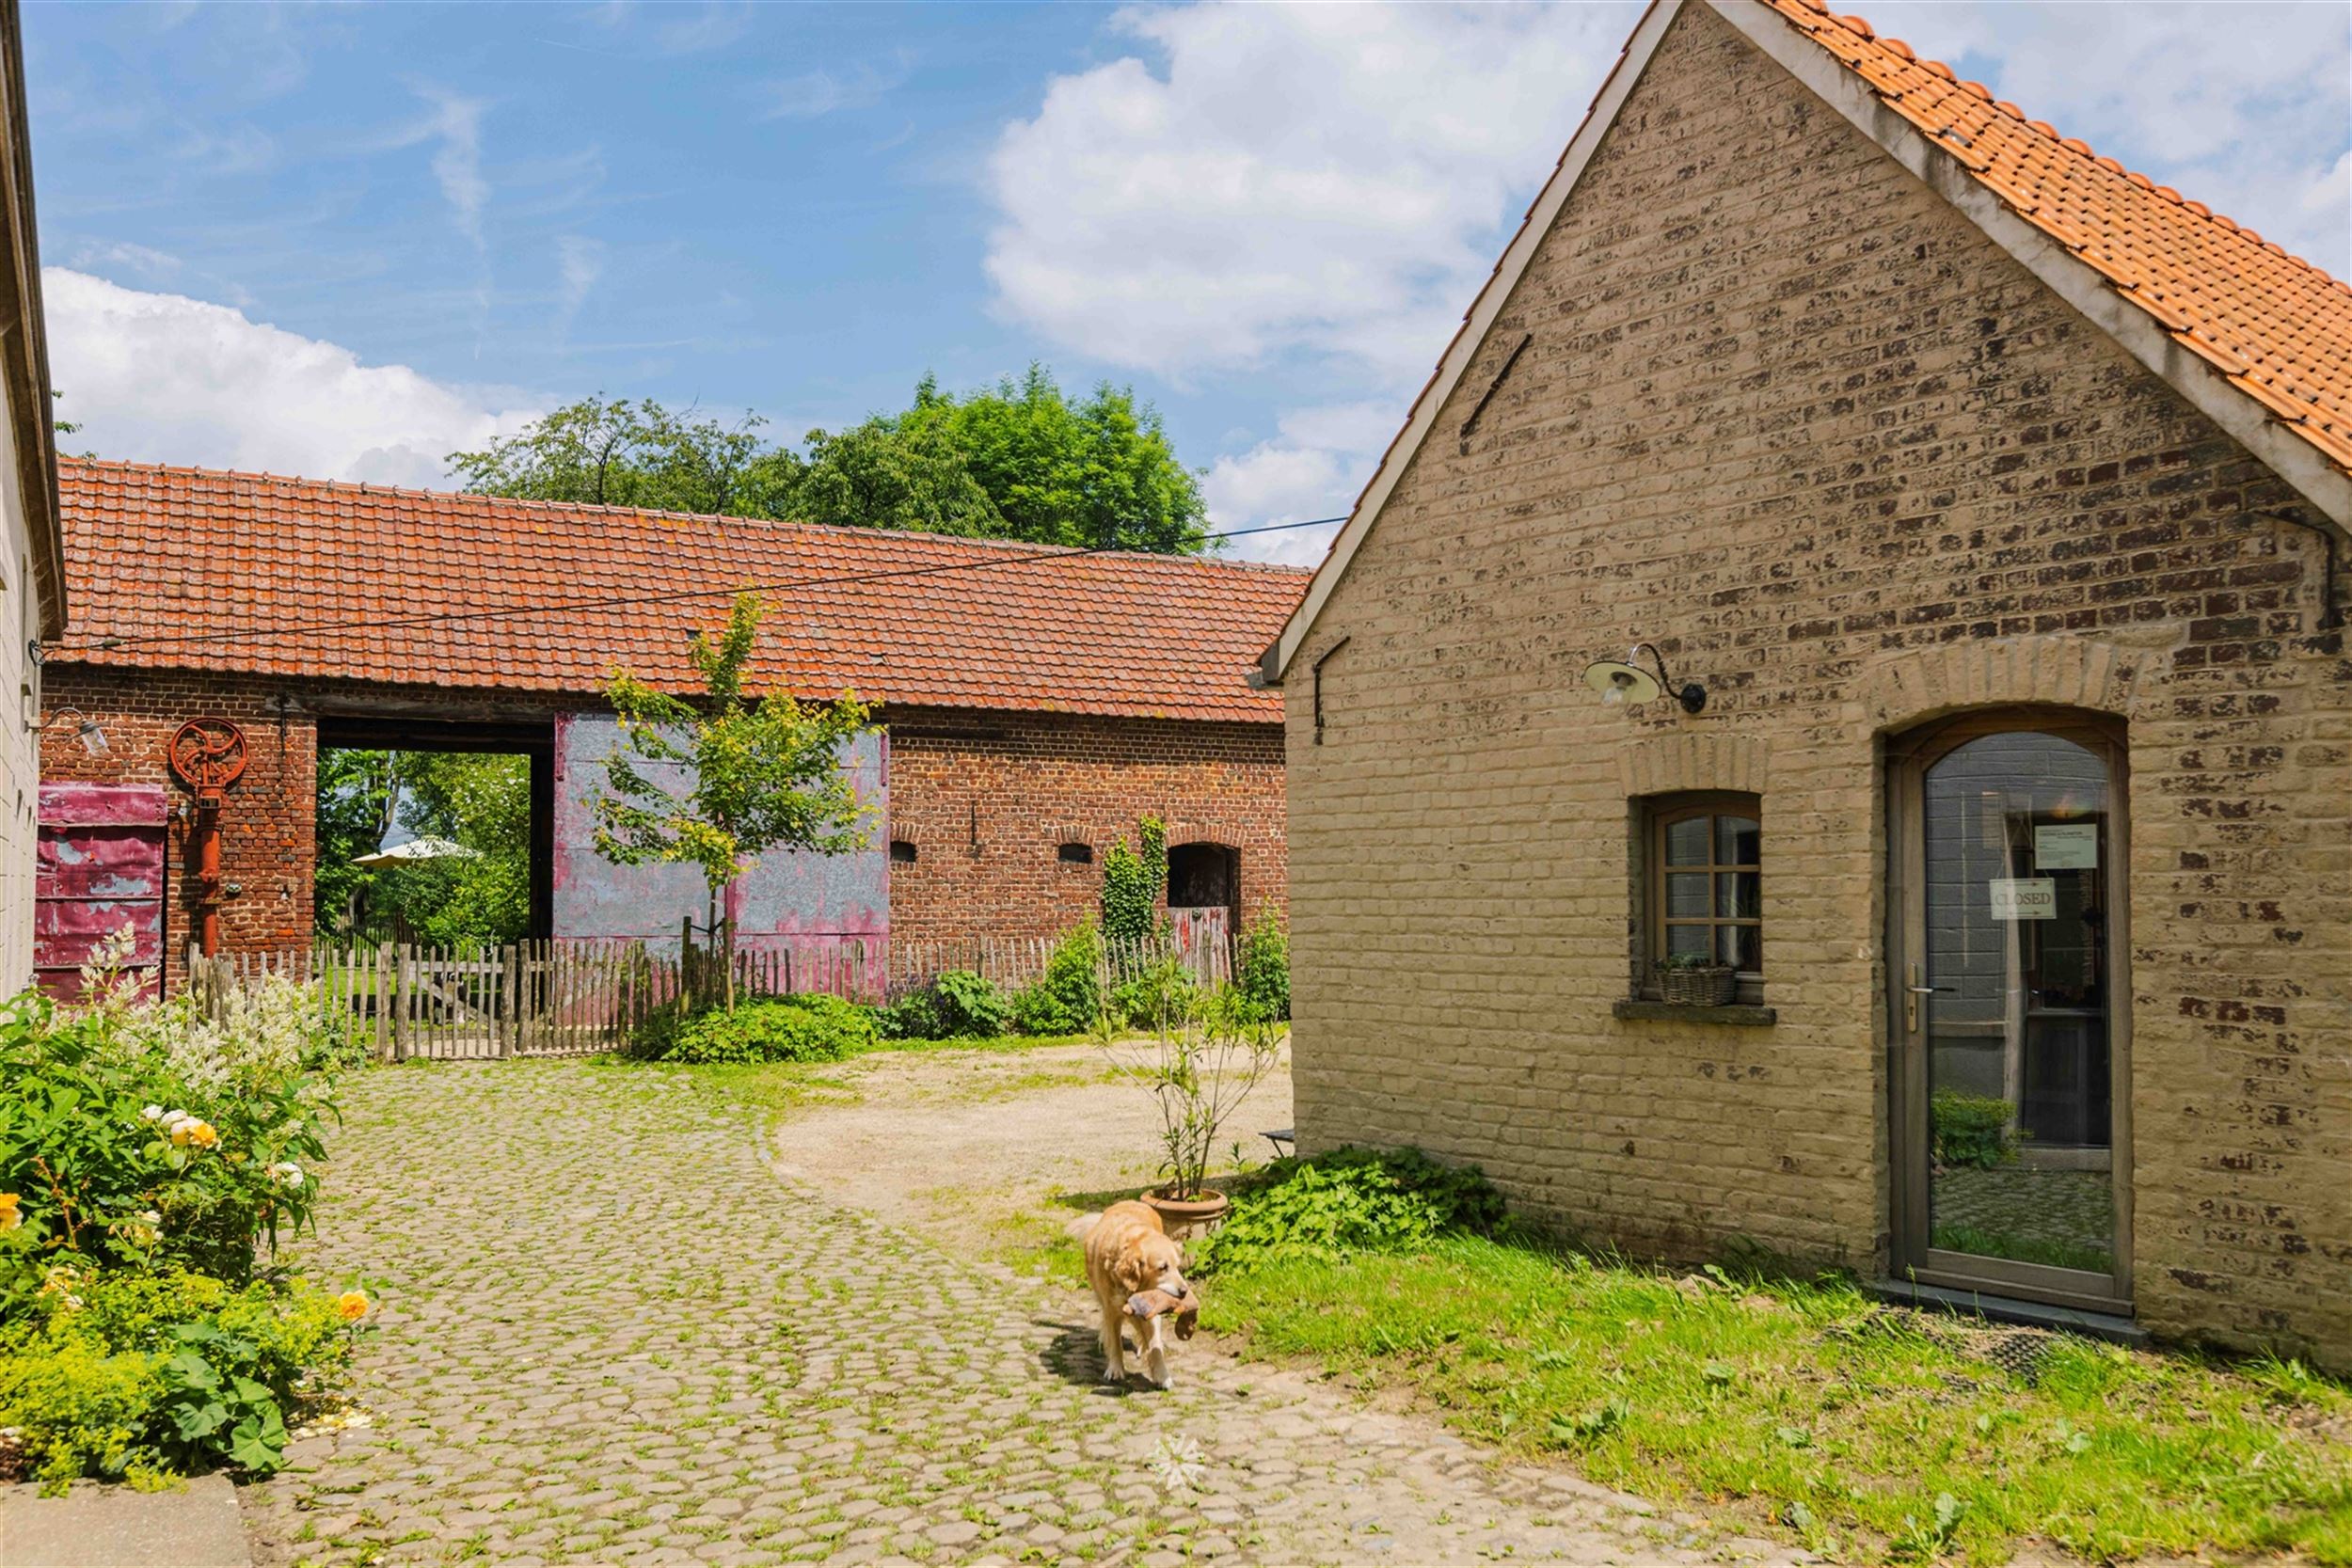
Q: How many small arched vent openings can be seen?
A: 2